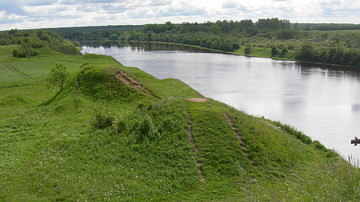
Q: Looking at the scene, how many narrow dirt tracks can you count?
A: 2